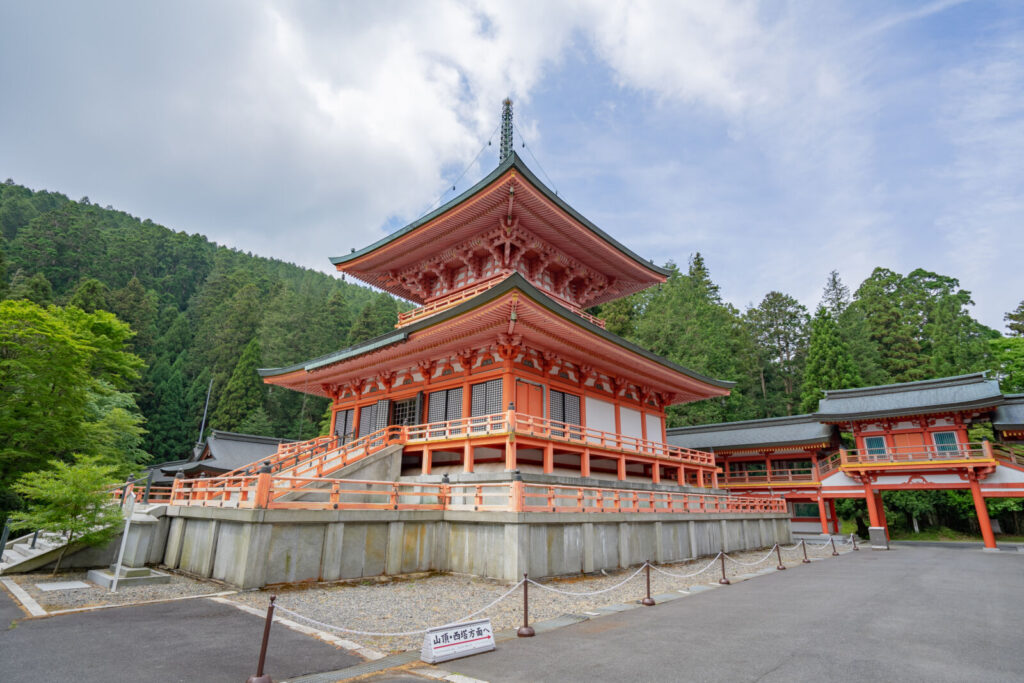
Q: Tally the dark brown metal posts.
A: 8